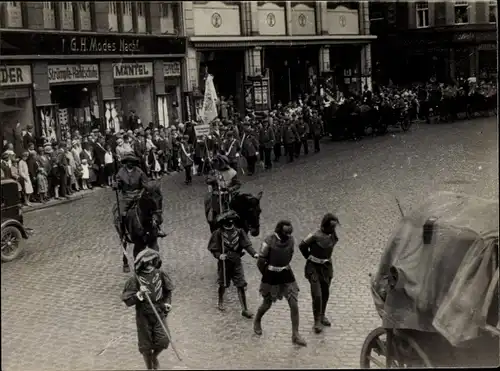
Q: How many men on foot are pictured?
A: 4